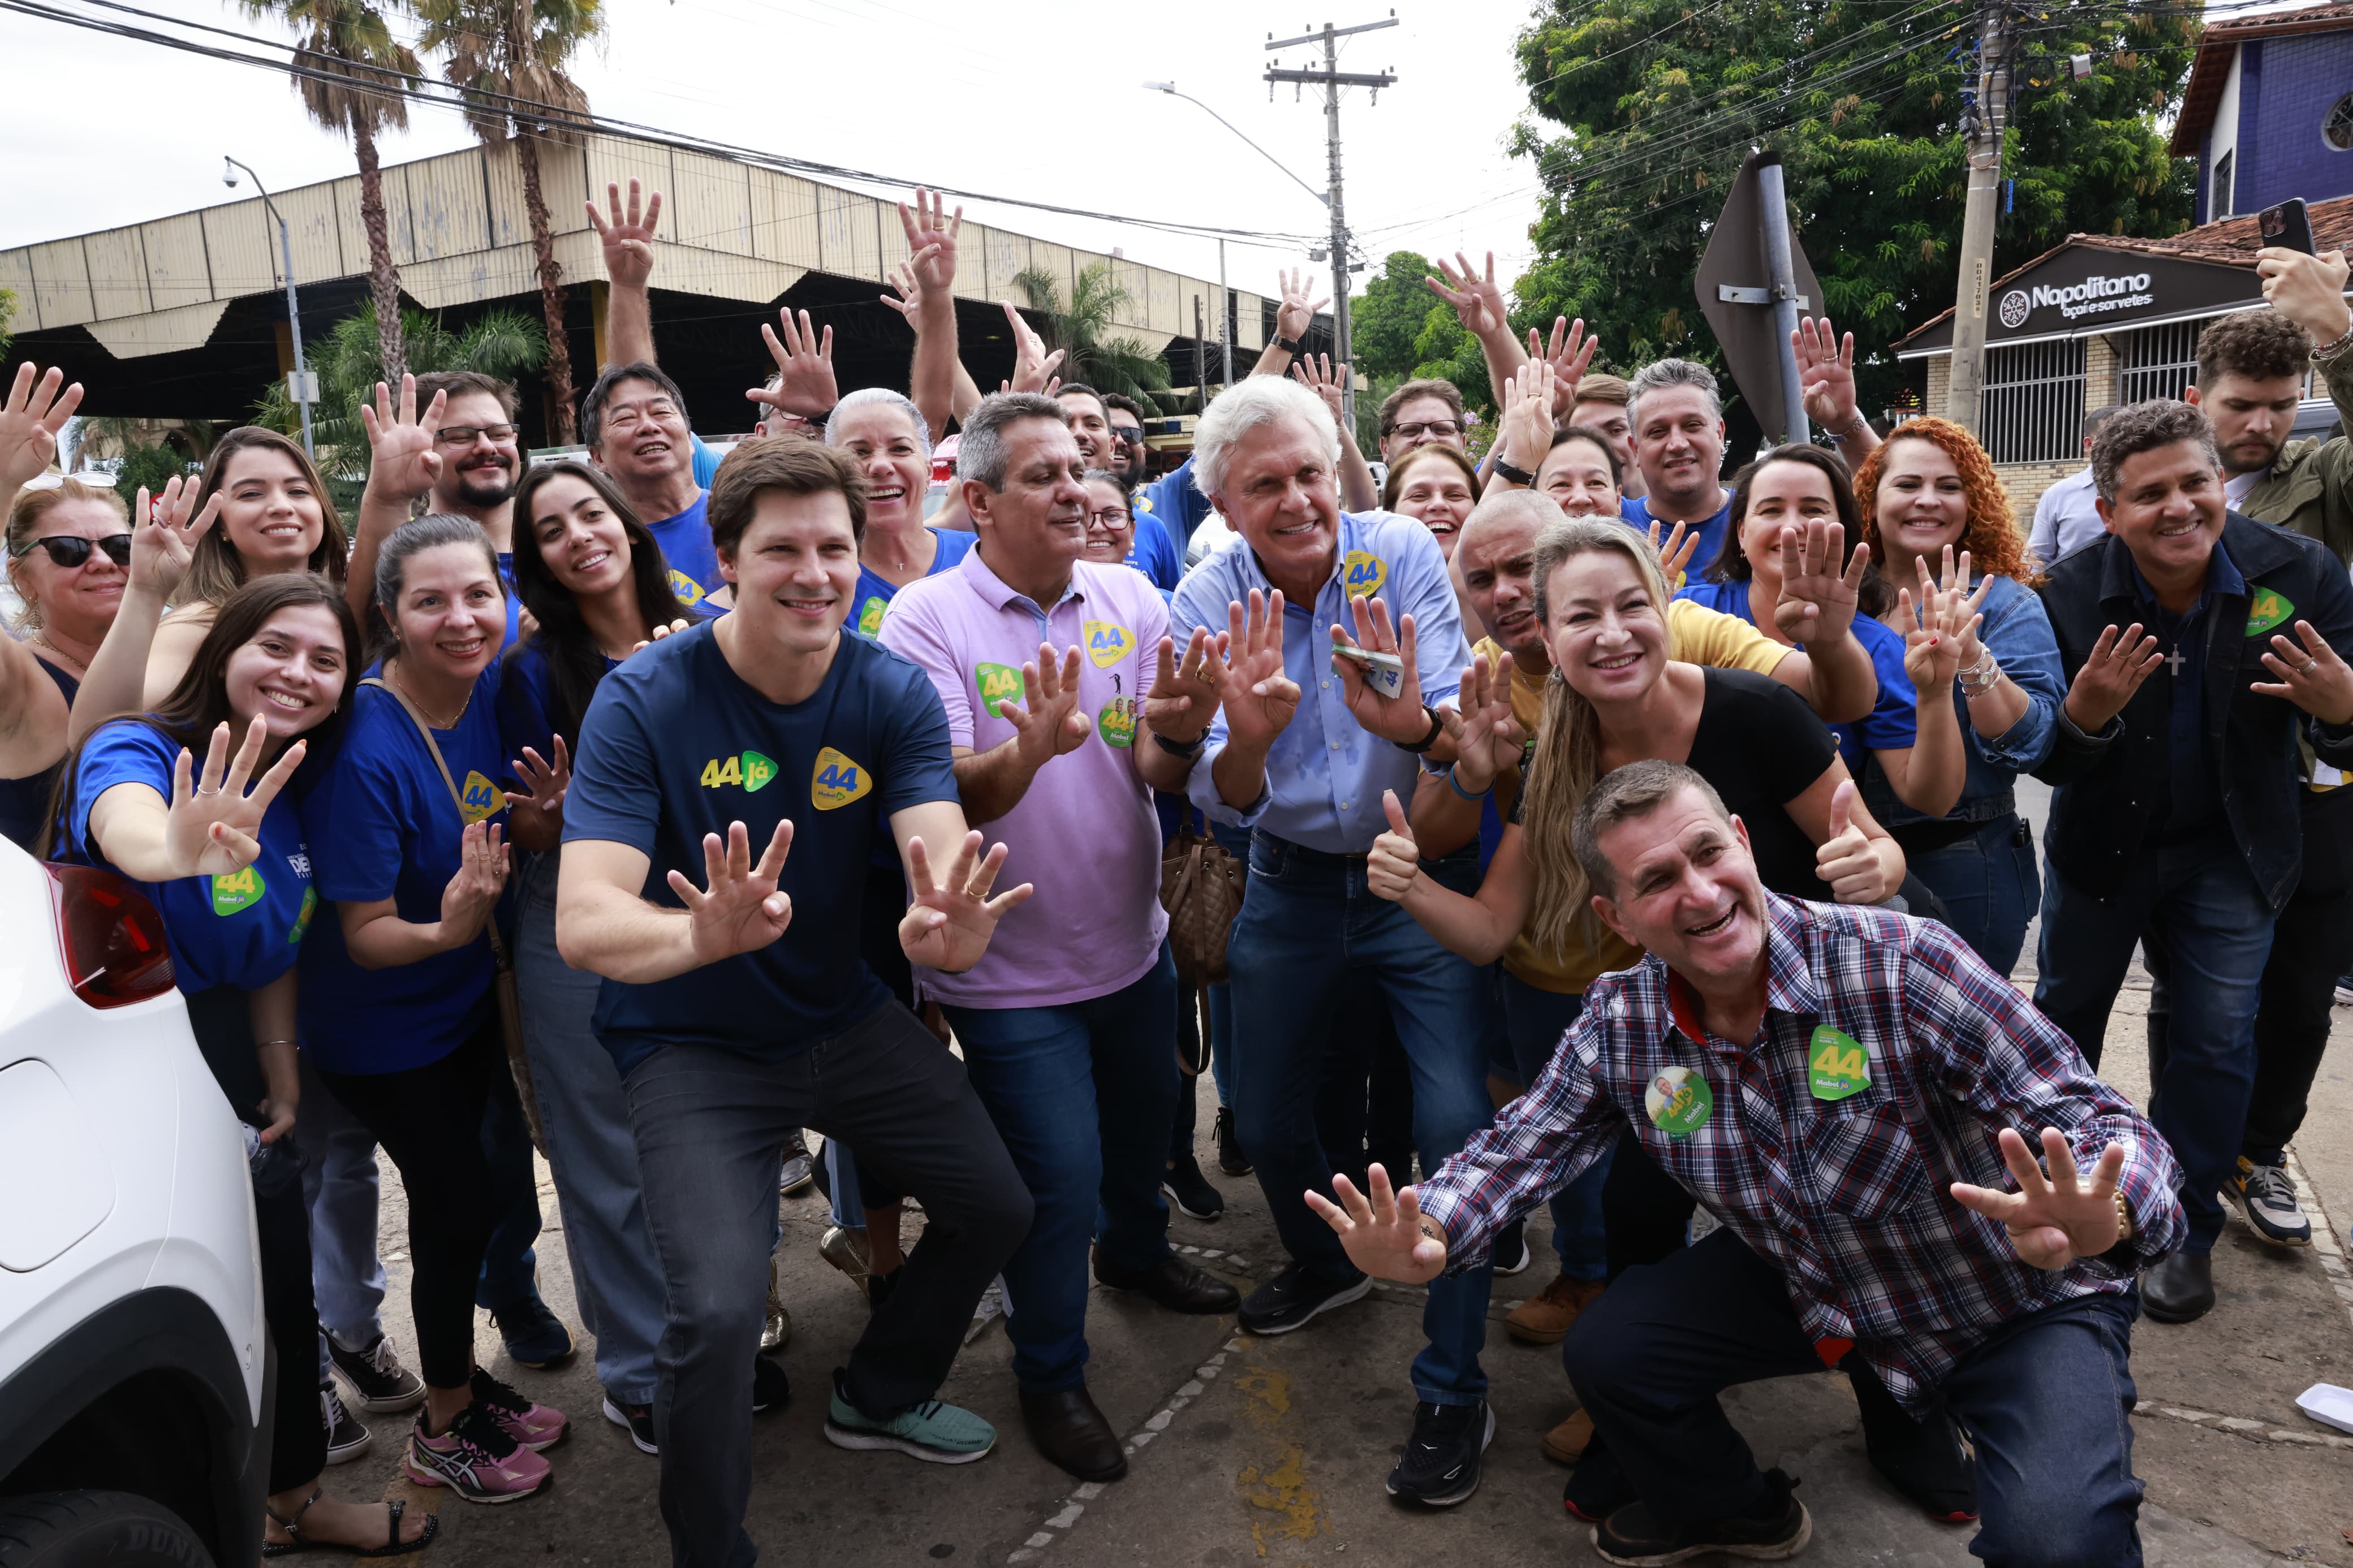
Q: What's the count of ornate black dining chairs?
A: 0